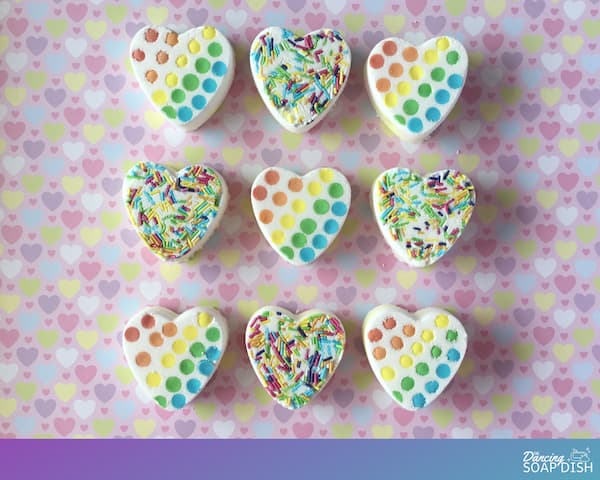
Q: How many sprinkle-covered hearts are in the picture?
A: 4